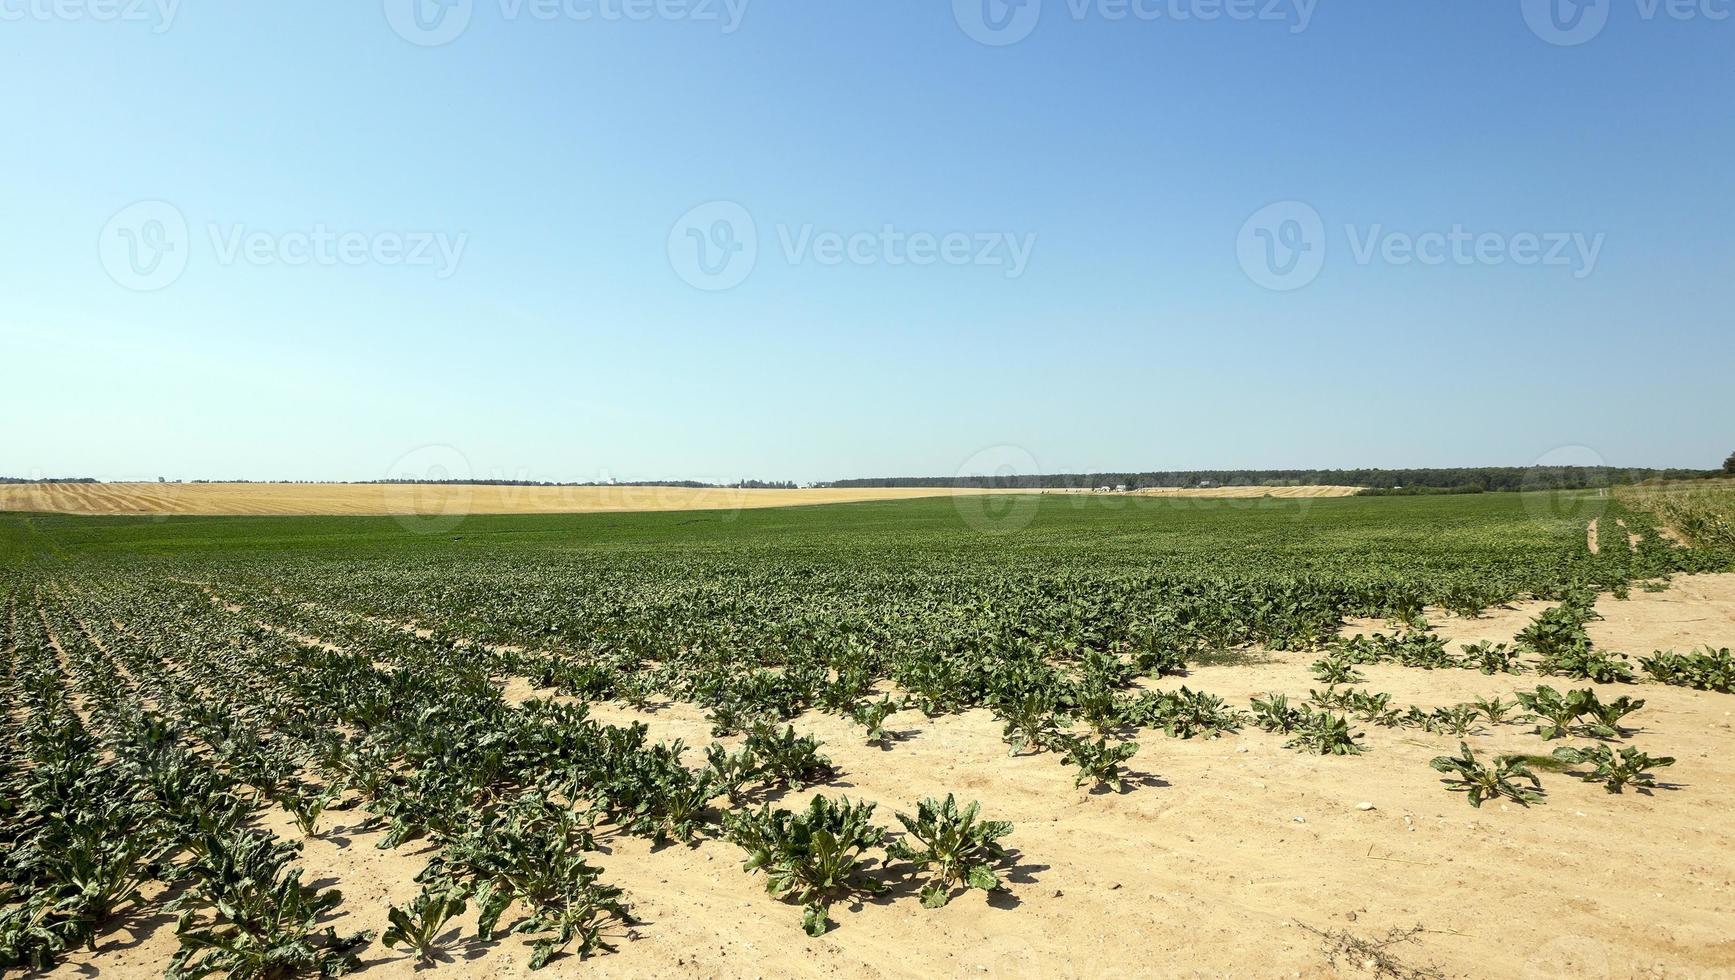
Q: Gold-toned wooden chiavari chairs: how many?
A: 0